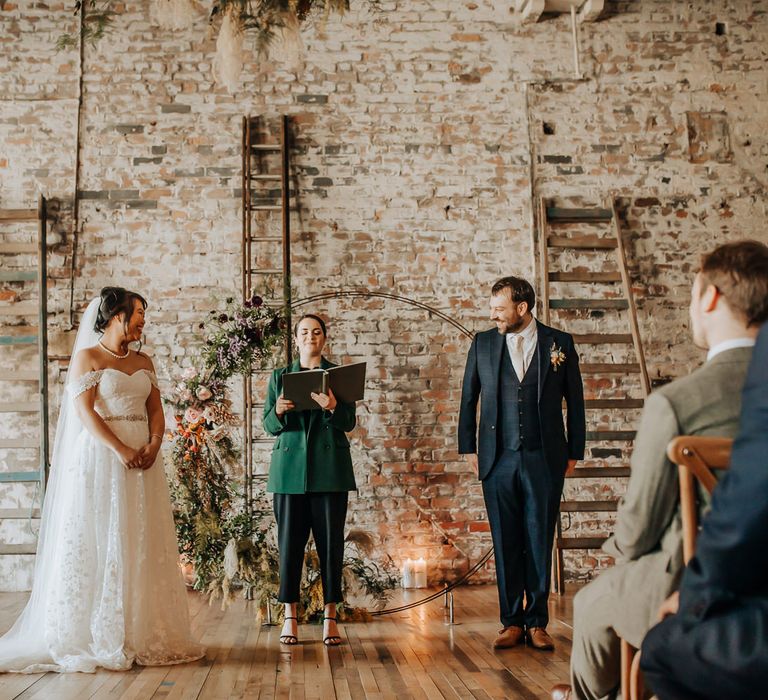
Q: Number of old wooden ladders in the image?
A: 3